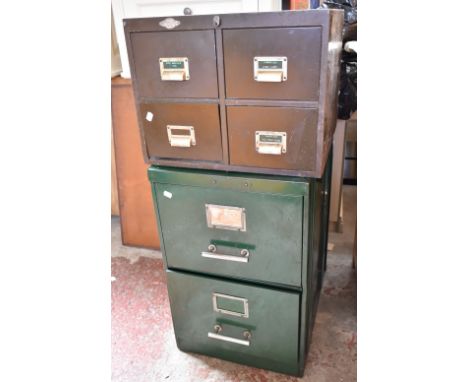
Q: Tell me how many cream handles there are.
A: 4